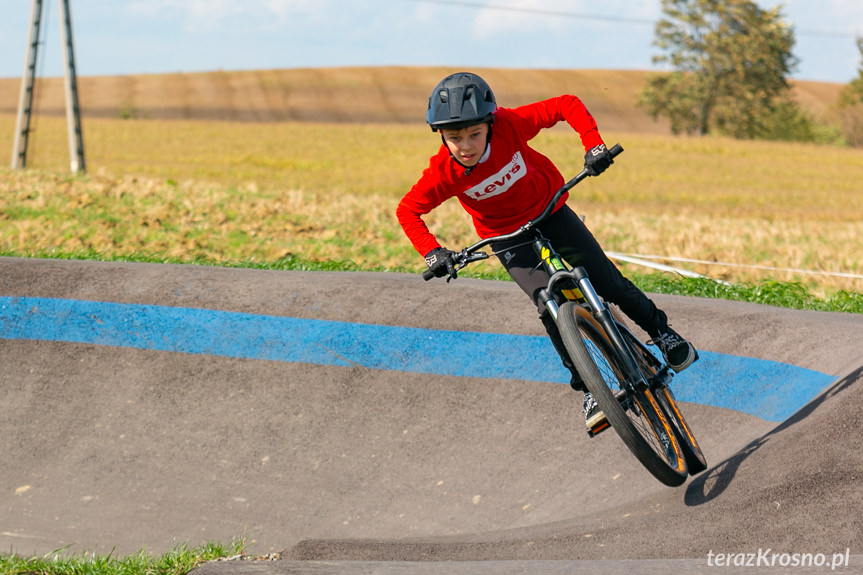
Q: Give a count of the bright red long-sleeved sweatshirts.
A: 1